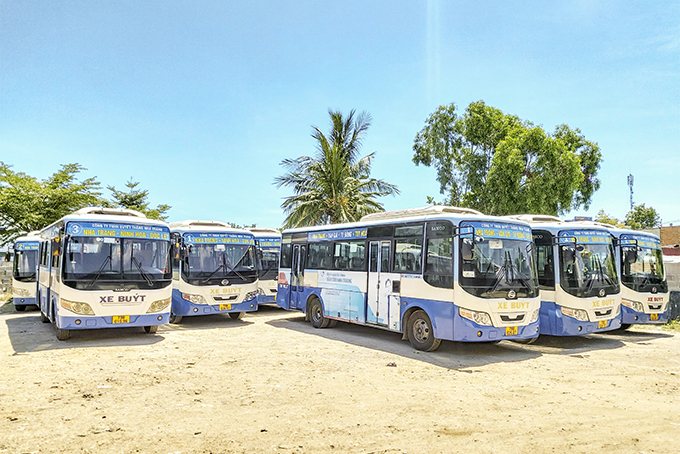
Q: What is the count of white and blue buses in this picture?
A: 7